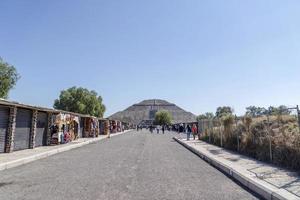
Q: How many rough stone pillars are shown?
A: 3